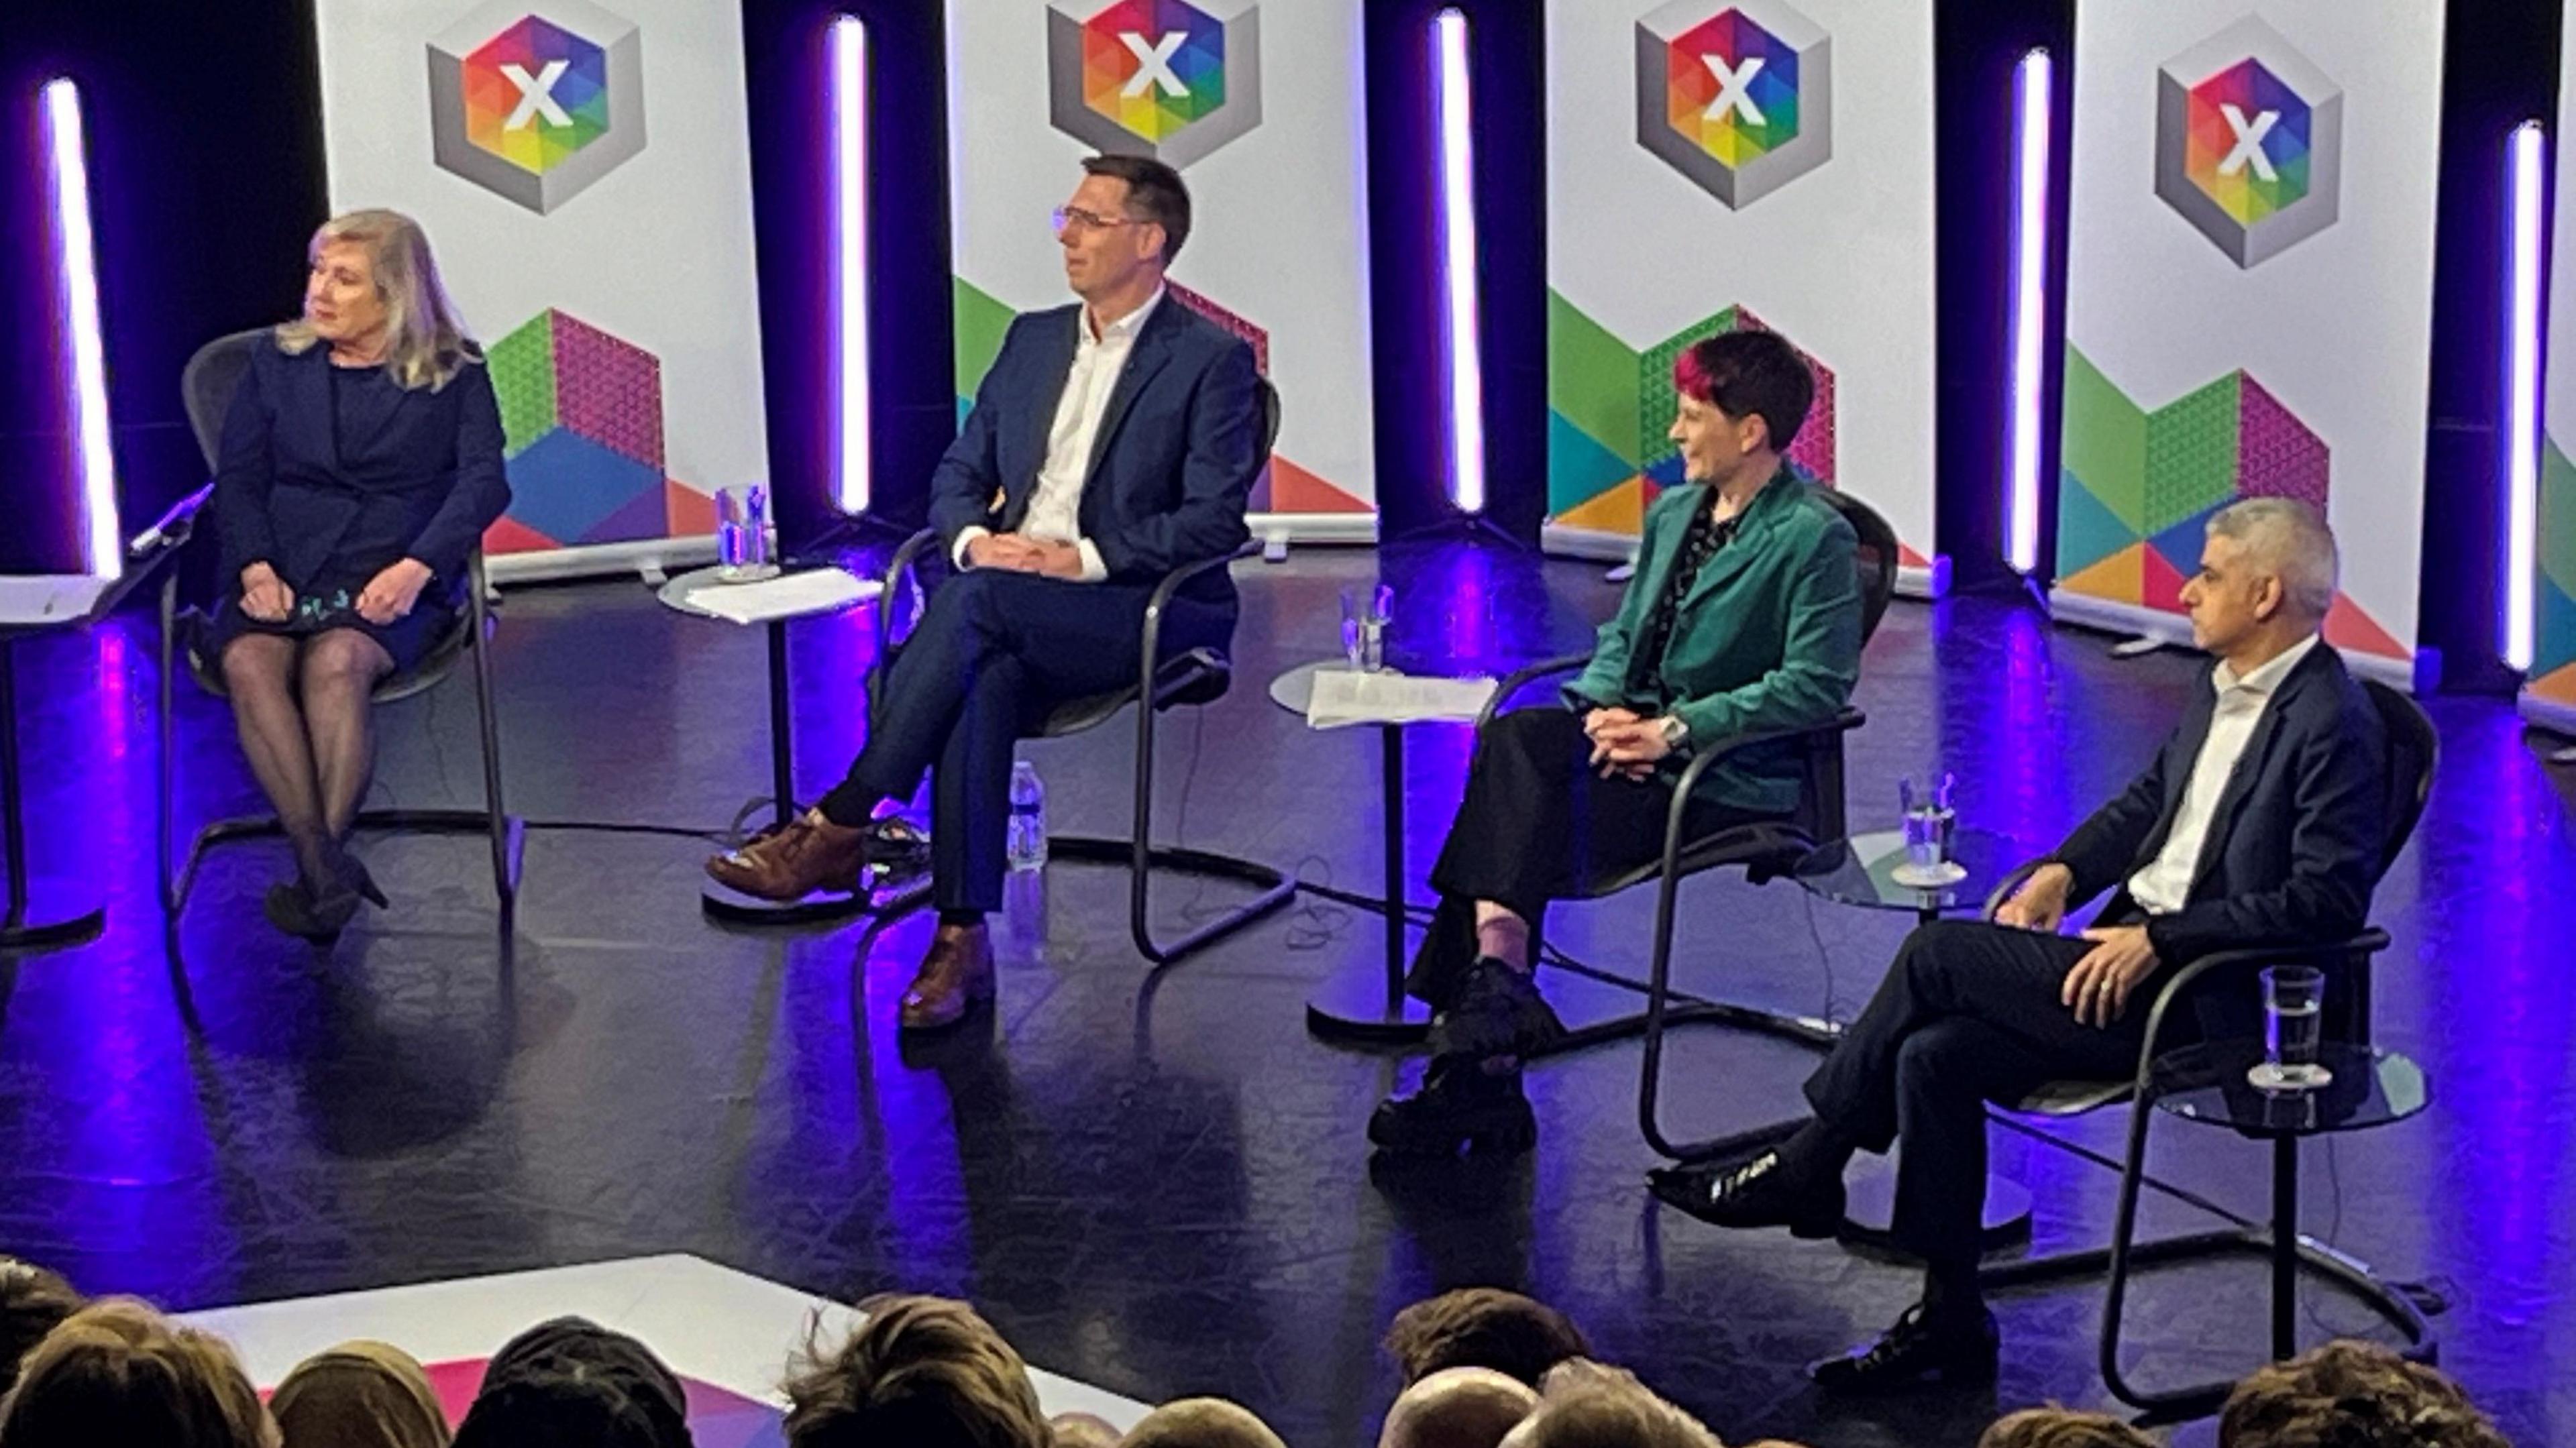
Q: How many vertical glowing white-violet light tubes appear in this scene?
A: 5